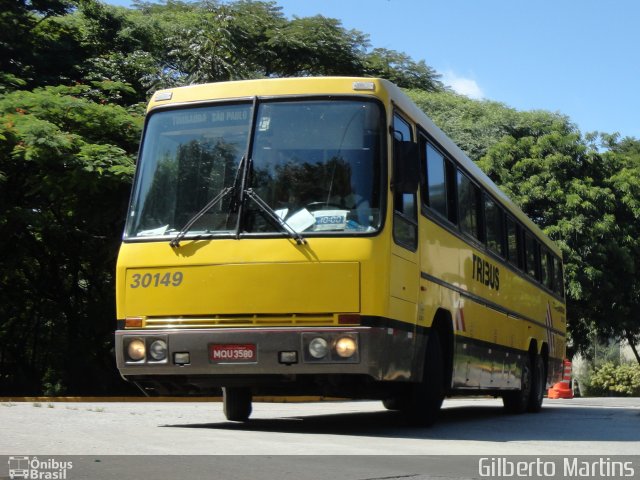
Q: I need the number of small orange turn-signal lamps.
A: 2